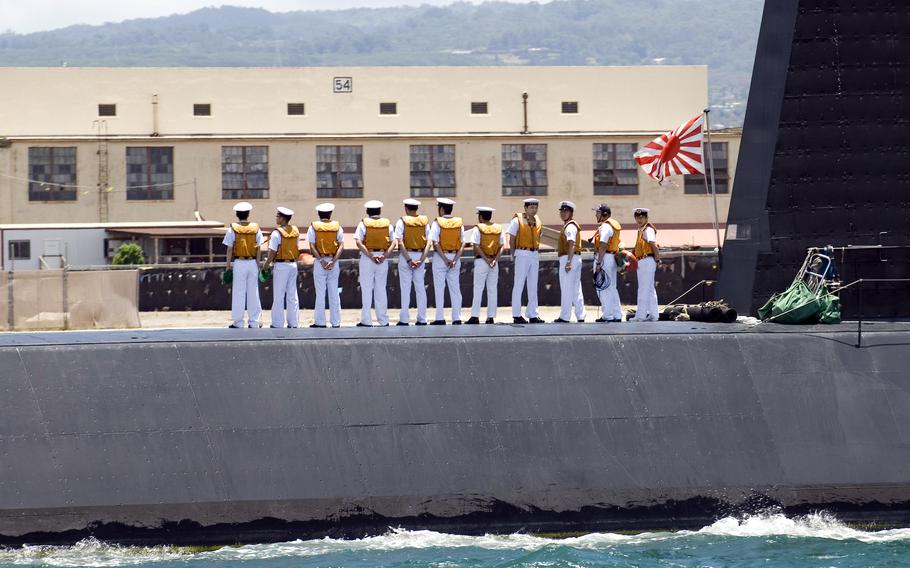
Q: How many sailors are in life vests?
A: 11